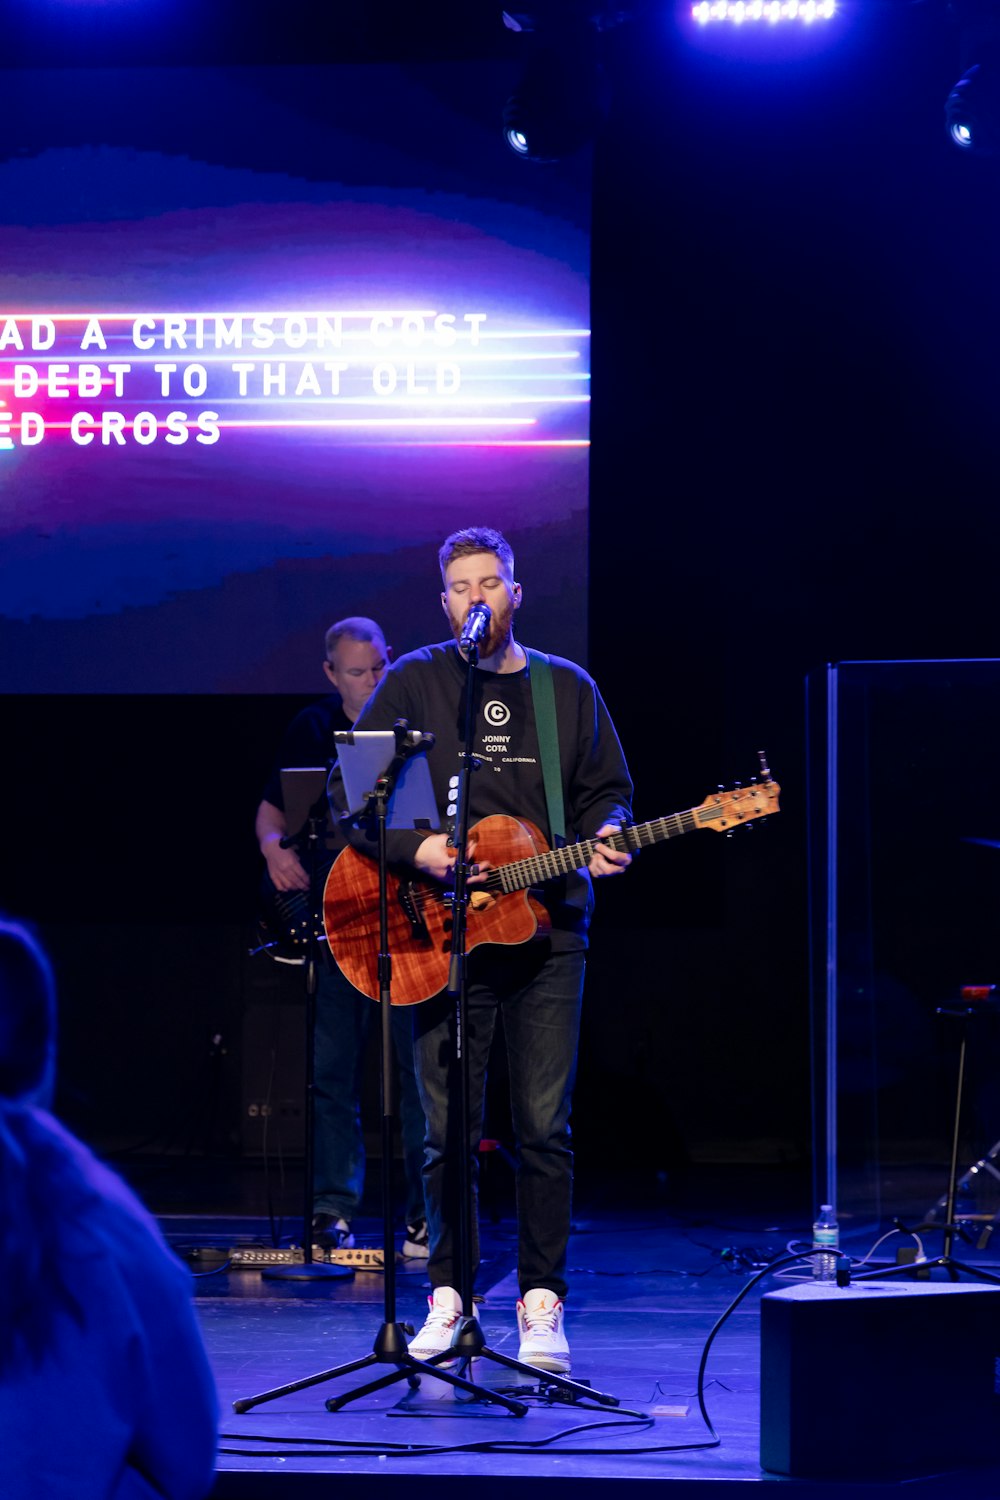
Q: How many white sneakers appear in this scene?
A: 2